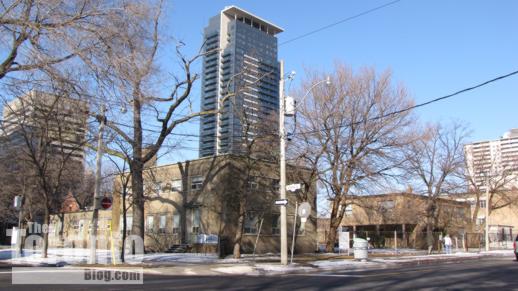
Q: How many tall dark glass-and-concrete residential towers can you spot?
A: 1